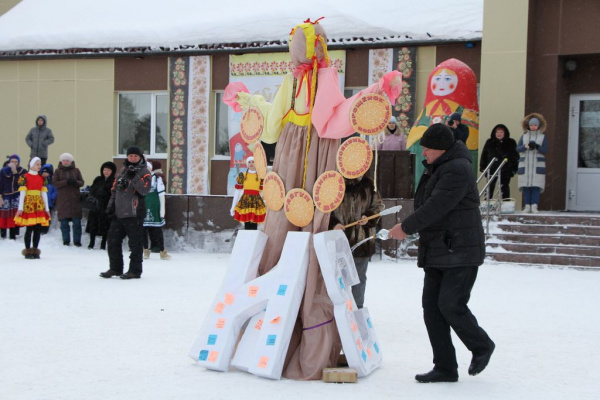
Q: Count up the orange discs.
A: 7